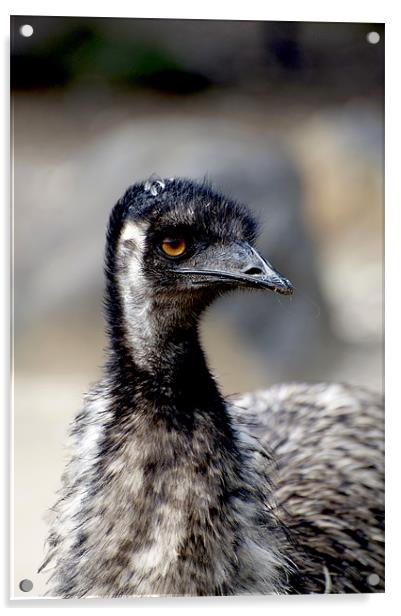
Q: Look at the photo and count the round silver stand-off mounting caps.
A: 4